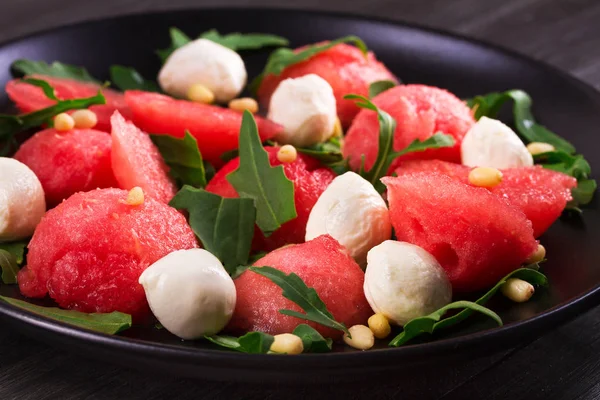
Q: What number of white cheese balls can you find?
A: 7